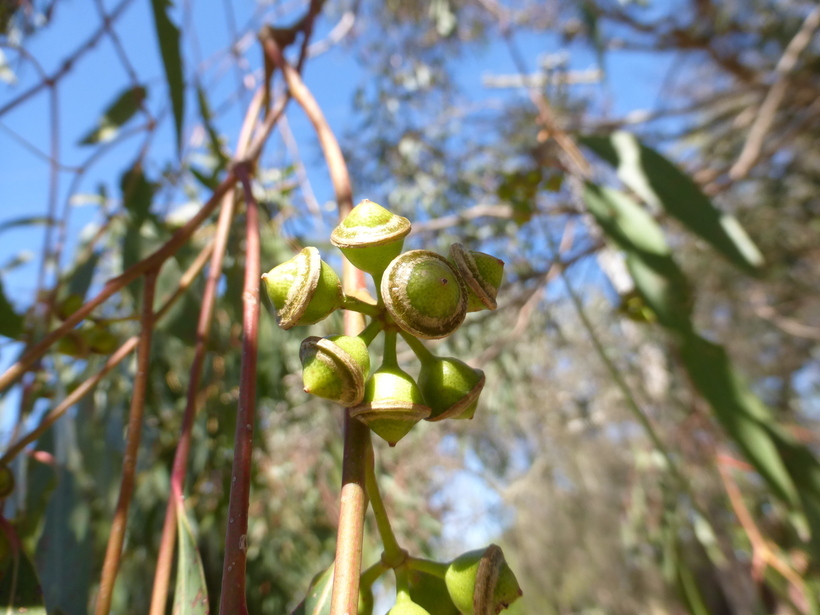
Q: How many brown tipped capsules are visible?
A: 8